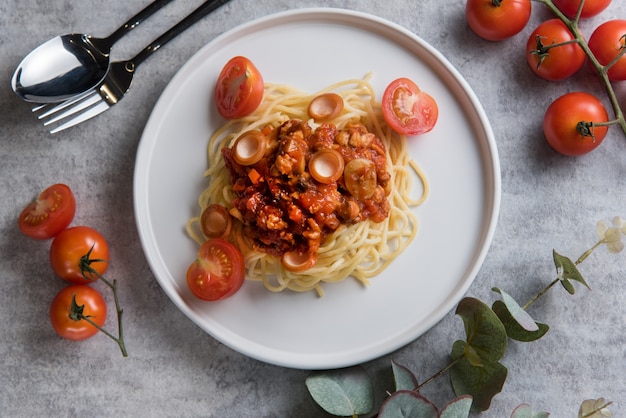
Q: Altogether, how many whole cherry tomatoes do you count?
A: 7